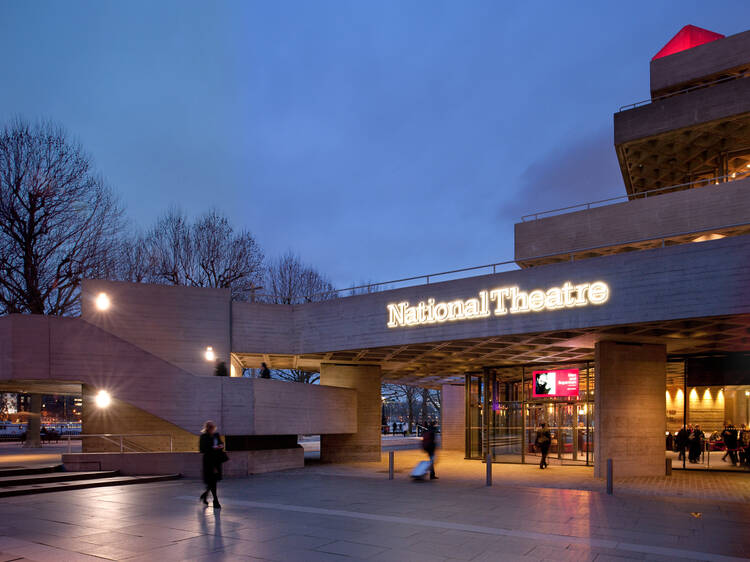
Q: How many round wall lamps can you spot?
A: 3